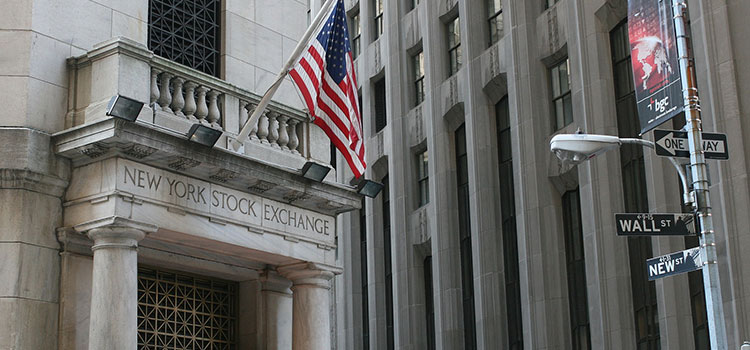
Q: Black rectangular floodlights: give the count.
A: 4